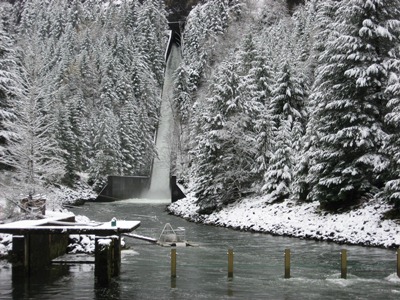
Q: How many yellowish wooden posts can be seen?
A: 5